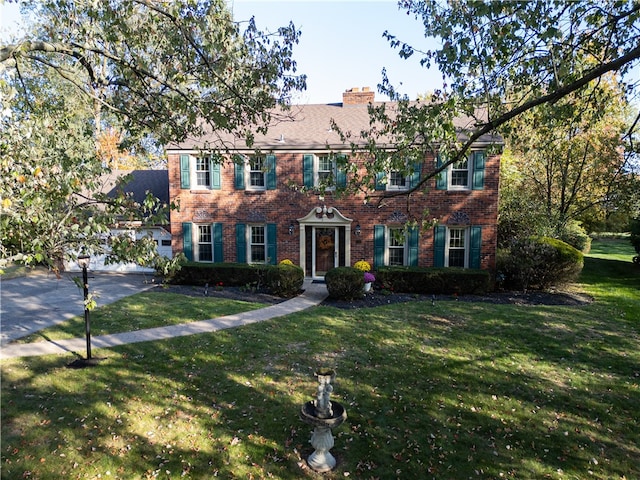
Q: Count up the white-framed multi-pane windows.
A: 9